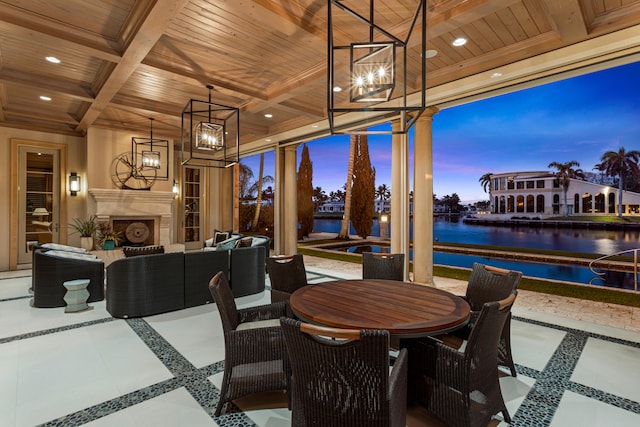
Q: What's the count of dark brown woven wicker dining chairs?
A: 6